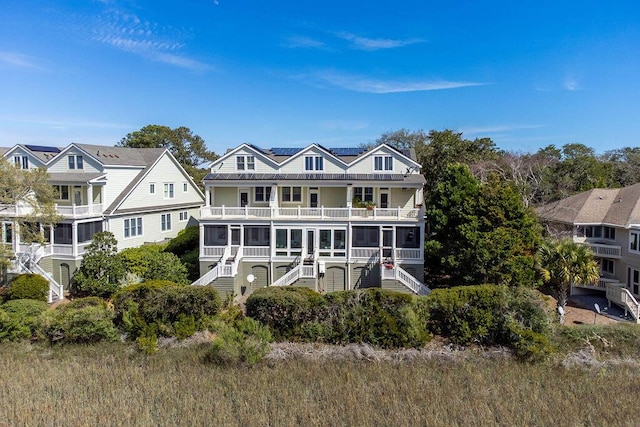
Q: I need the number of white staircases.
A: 5